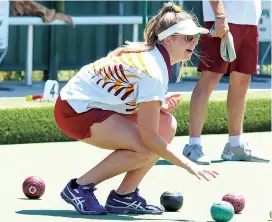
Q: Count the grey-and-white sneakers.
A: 2